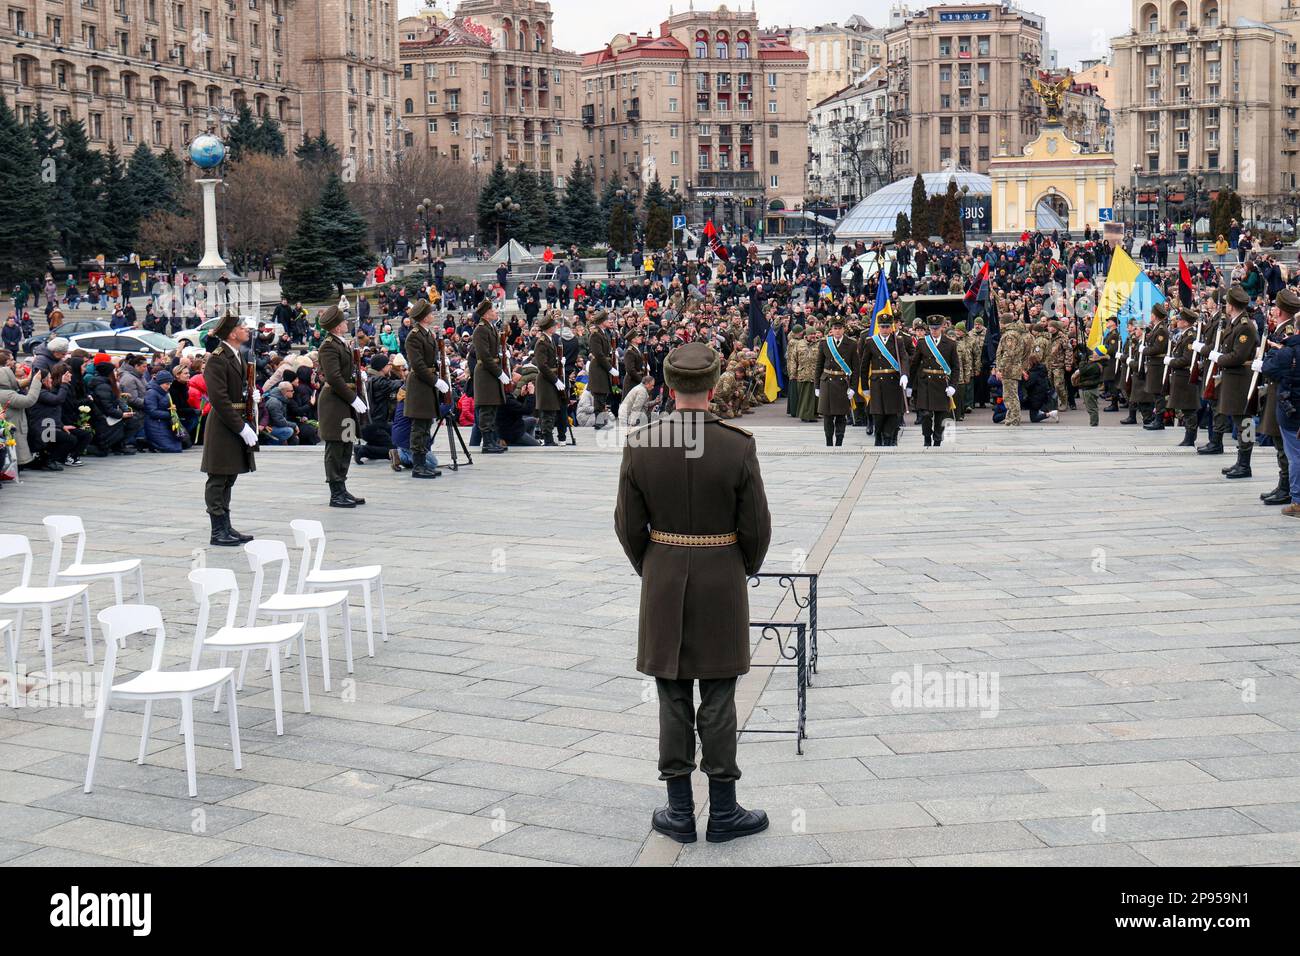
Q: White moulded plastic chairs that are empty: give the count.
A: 7